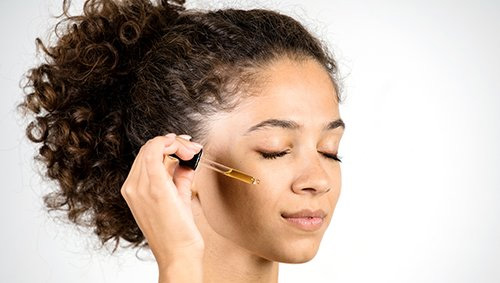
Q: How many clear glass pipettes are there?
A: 1